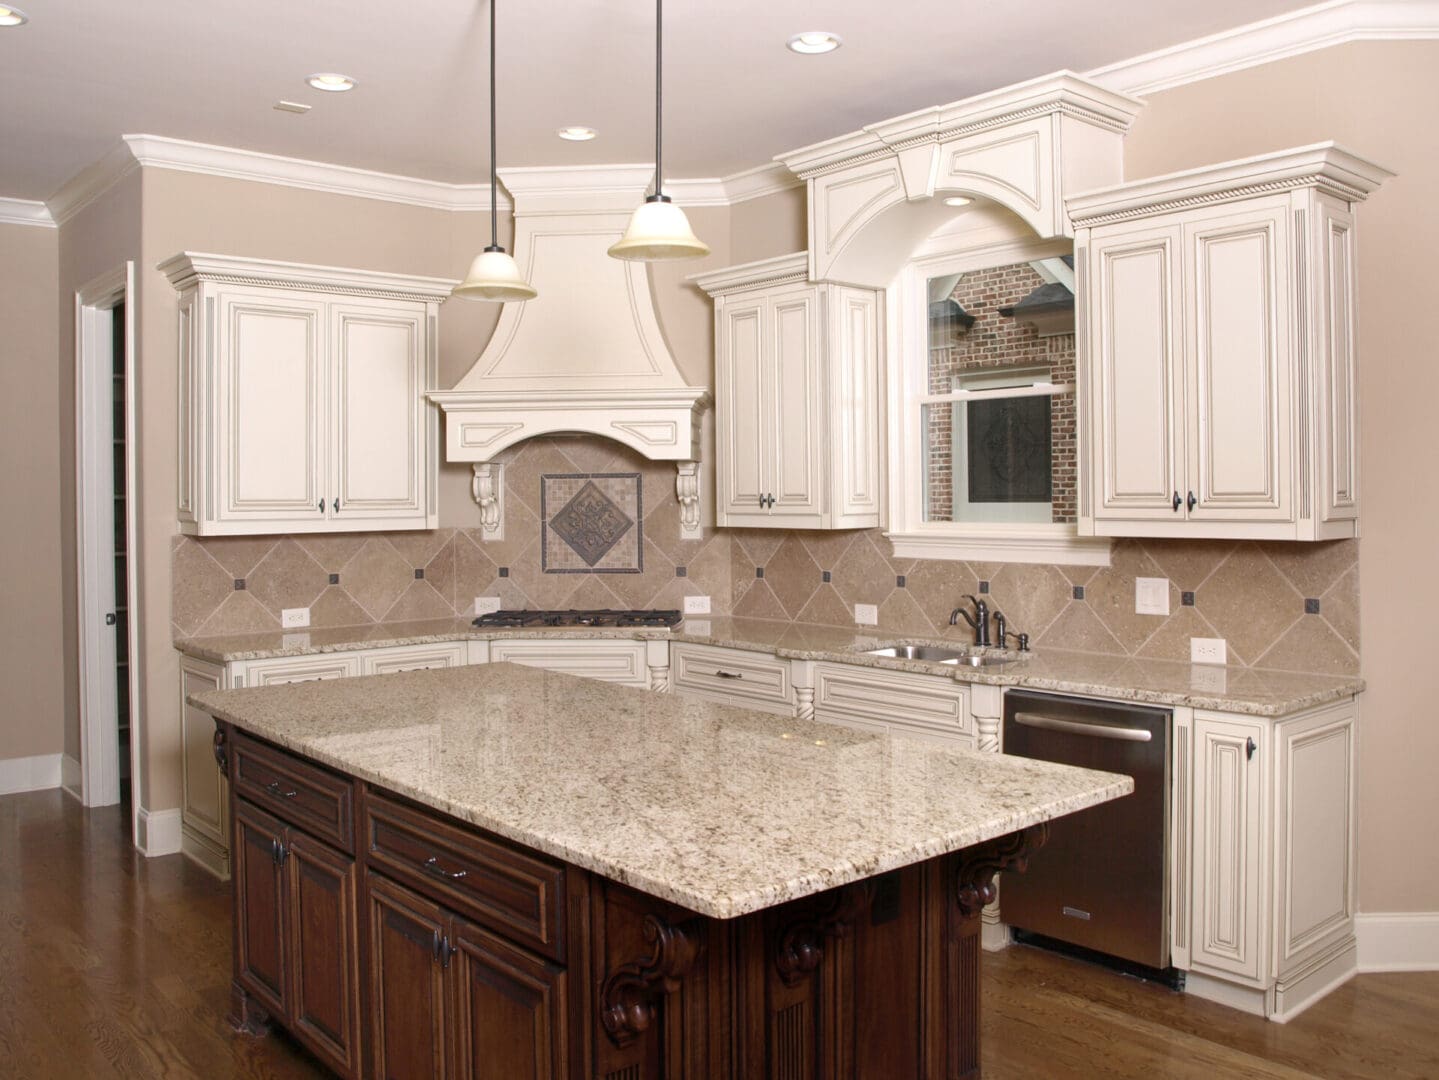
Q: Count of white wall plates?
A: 6